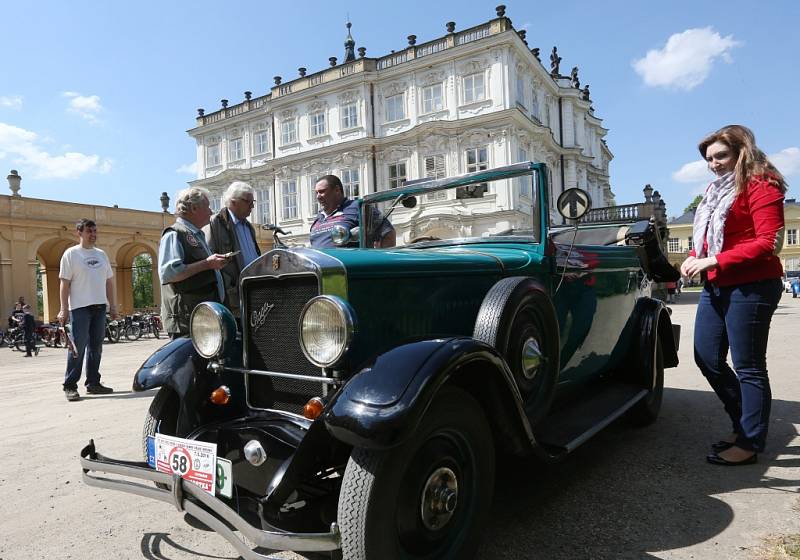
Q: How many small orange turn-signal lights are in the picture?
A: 2